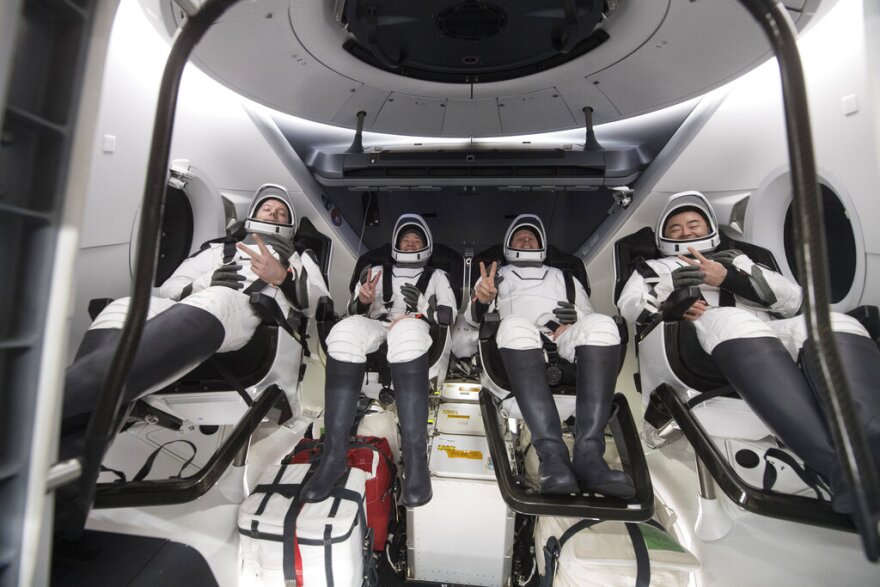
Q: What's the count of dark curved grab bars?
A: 2